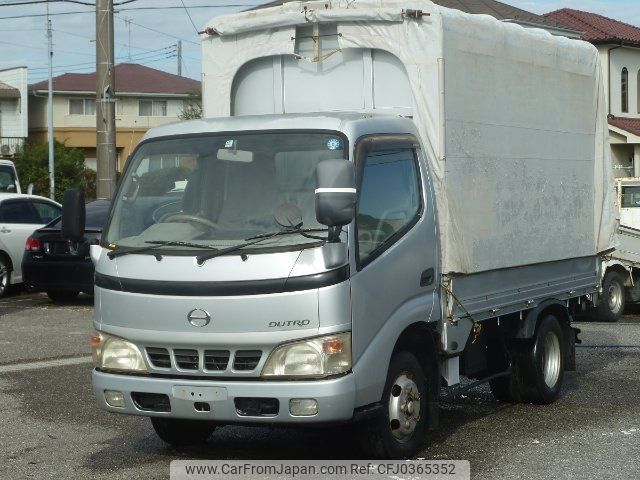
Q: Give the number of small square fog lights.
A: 2